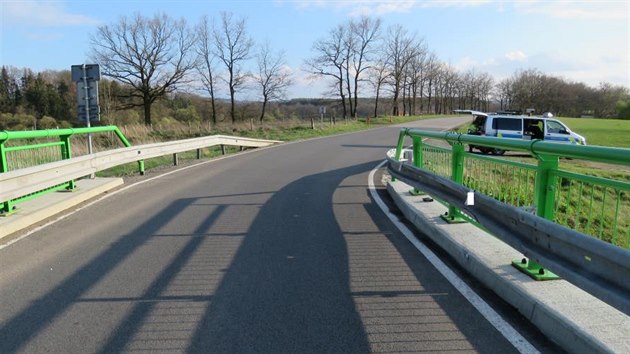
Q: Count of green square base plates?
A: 5